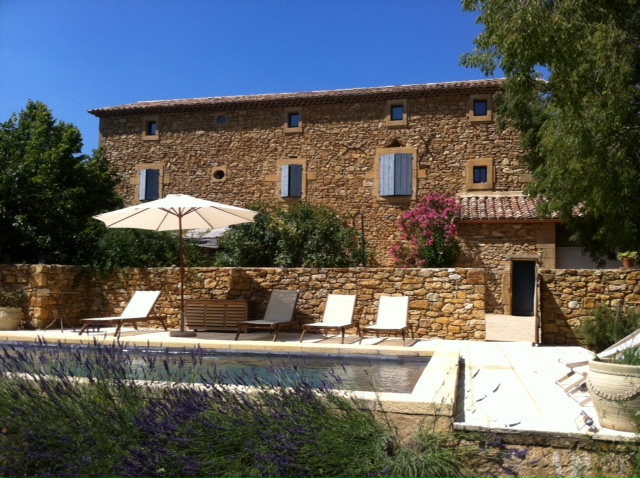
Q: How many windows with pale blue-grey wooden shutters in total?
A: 3